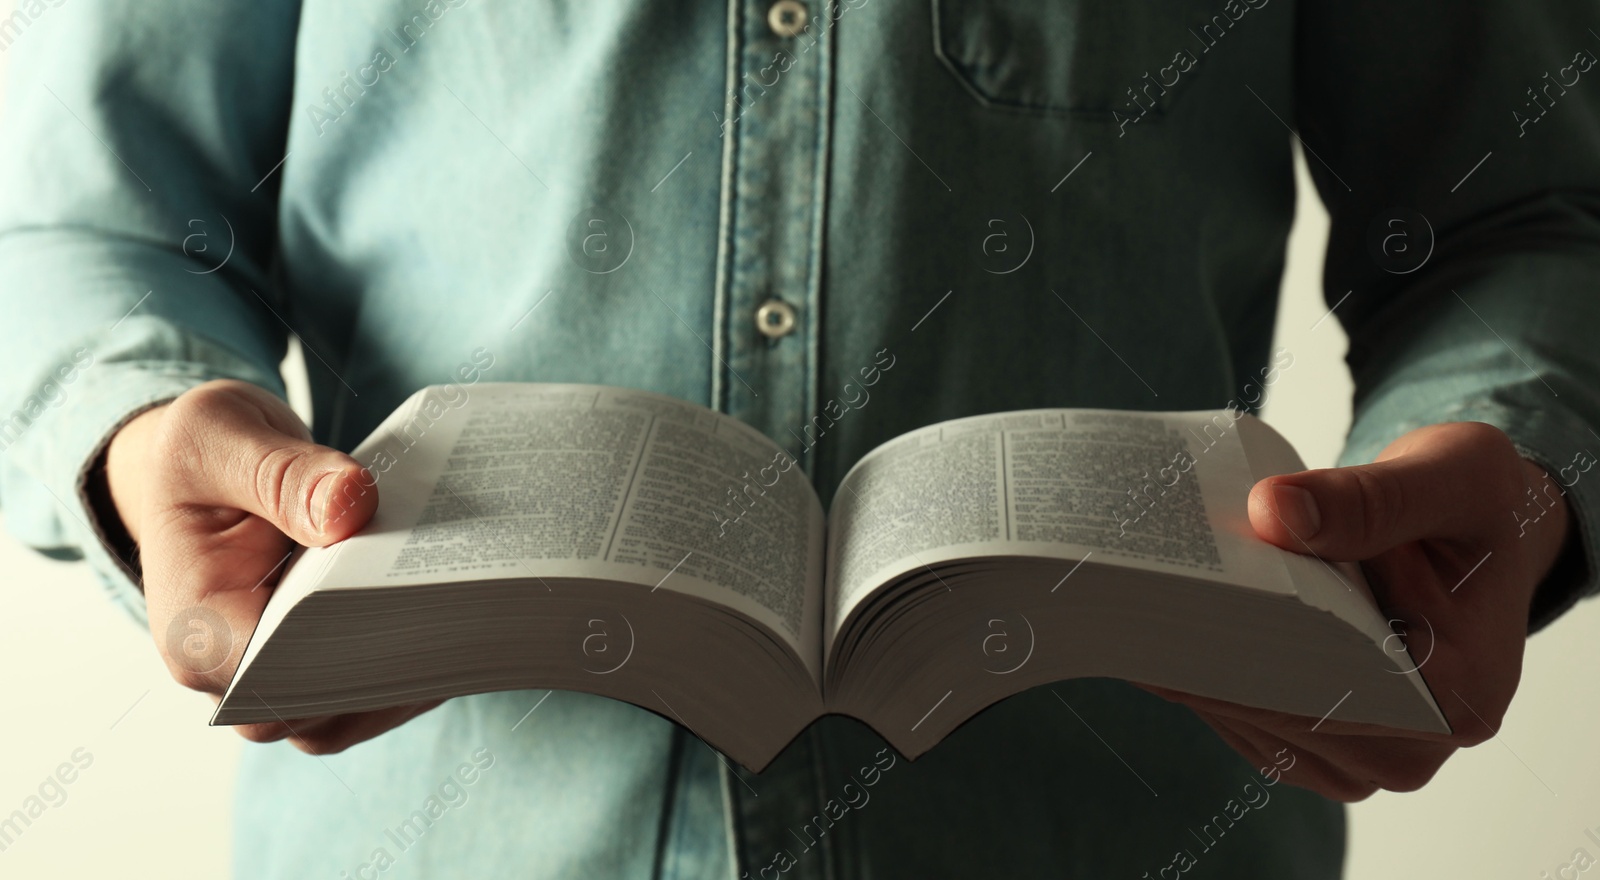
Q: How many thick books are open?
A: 1